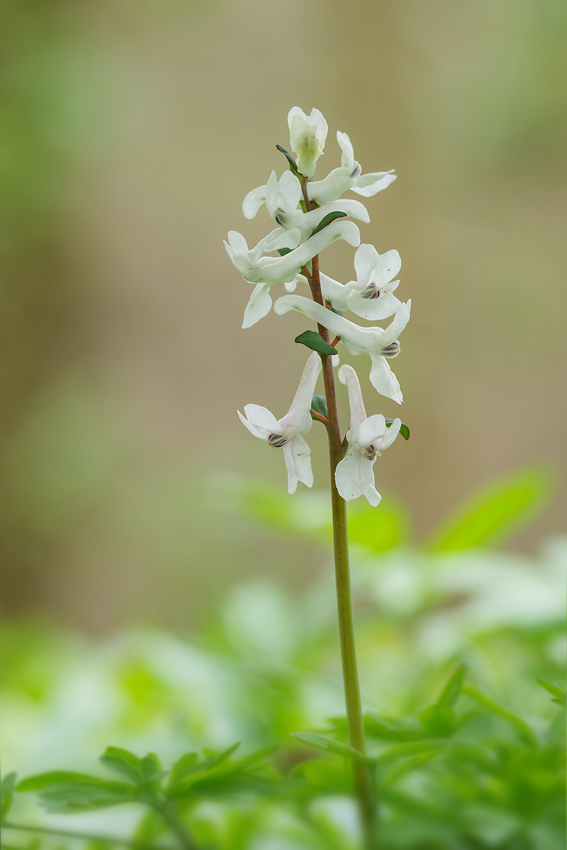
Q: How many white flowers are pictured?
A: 8